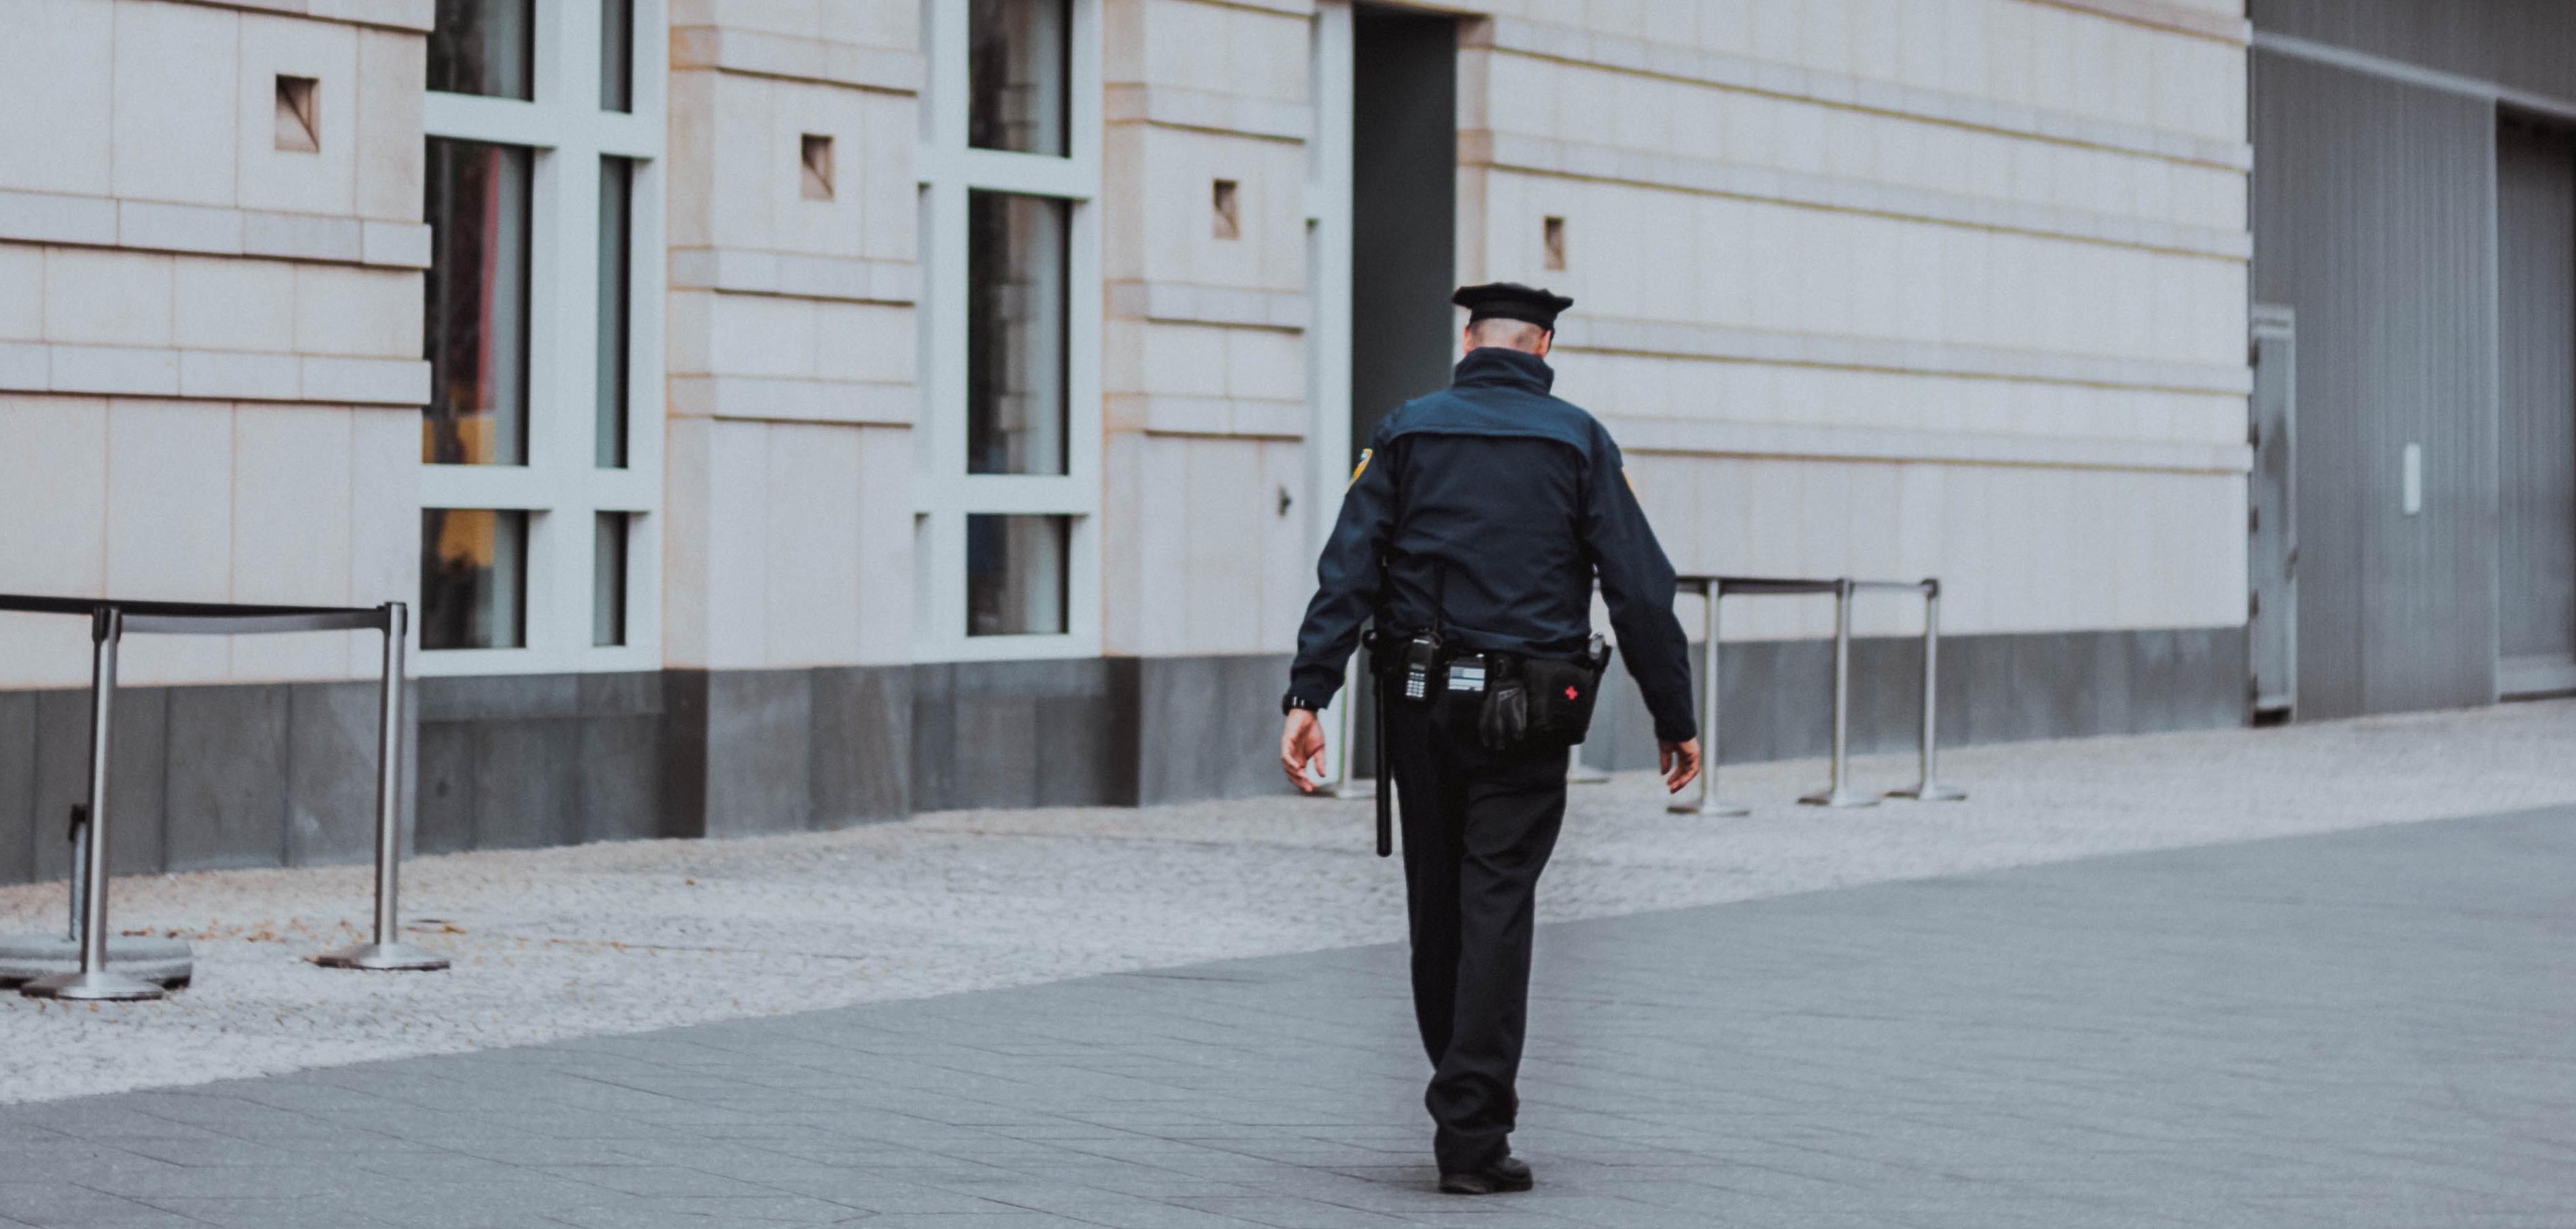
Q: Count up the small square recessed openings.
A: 4